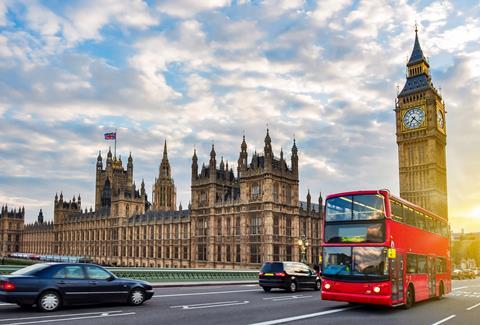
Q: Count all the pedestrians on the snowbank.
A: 0